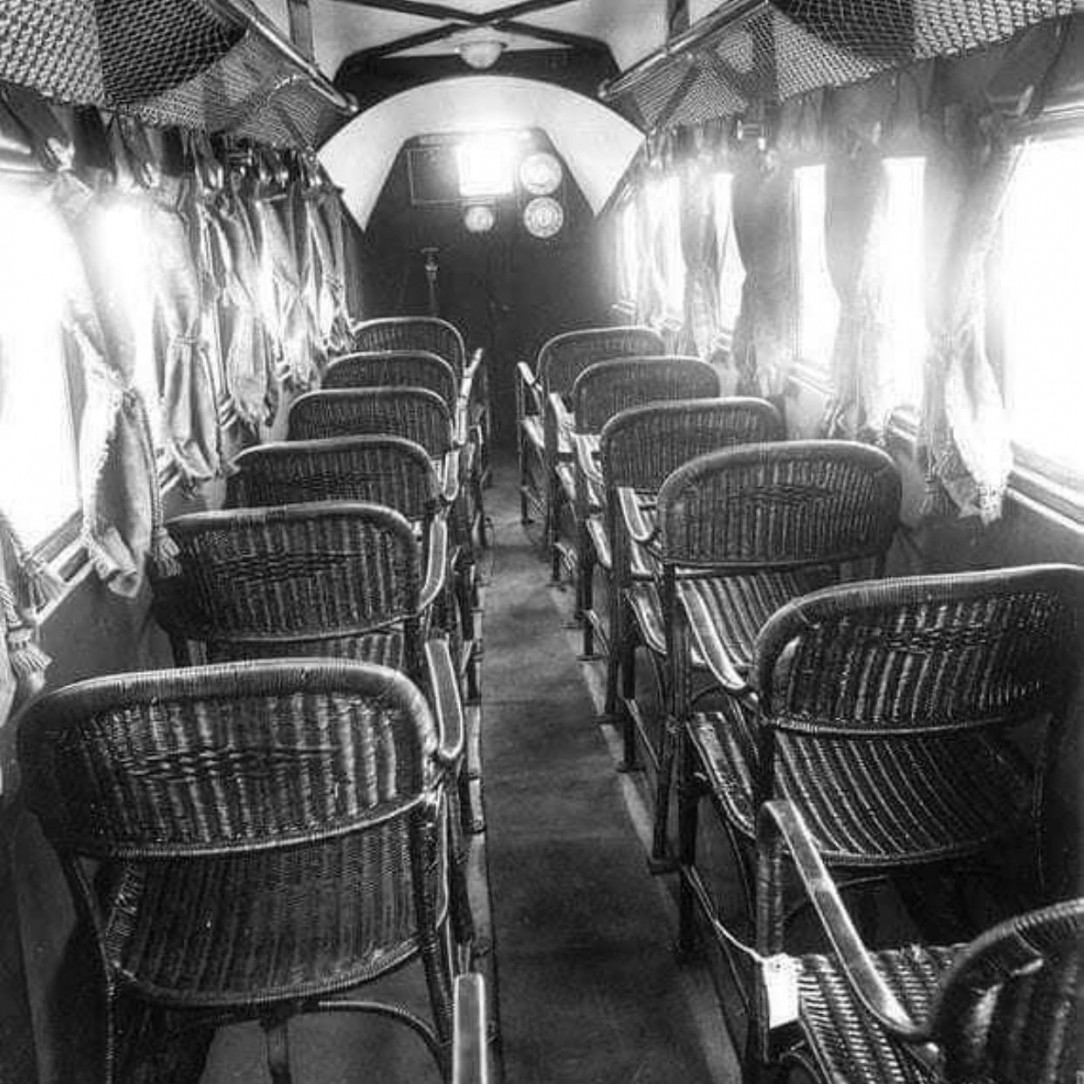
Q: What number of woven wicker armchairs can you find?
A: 12